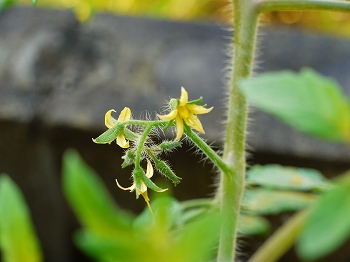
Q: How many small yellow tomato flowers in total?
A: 3